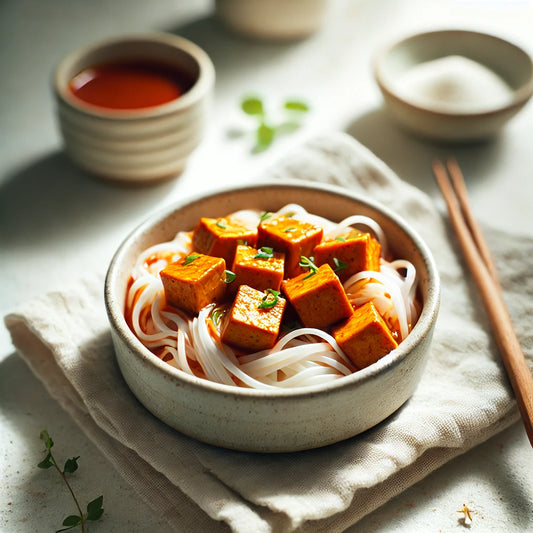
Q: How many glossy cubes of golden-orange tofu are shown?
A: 8